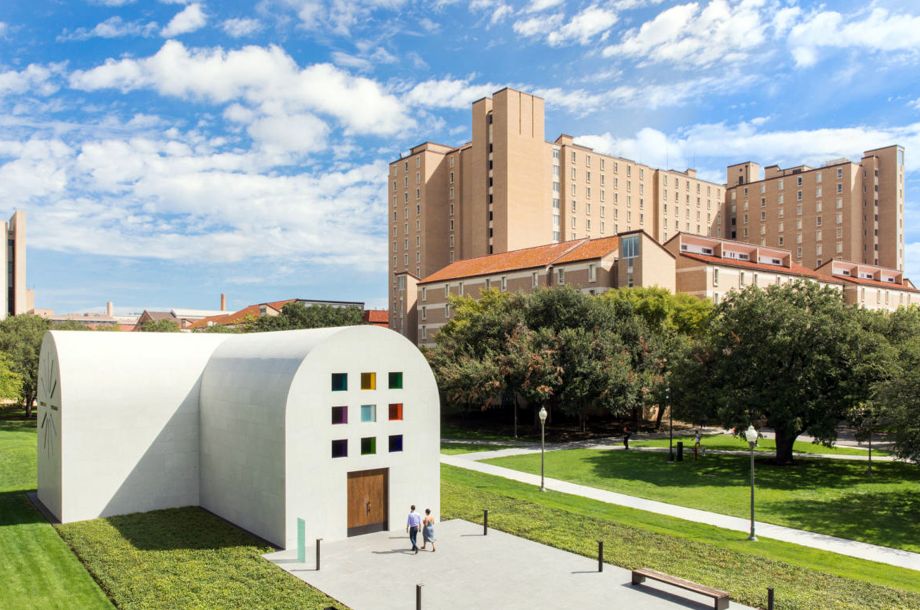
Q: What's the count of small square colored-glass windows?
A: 9